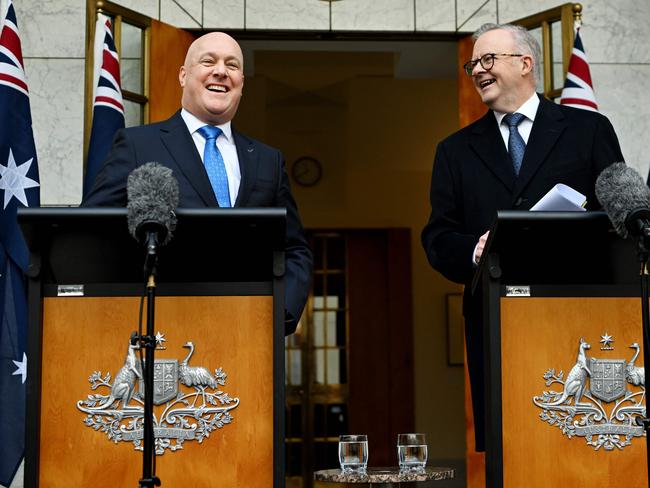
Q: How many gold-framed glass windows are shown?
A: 2